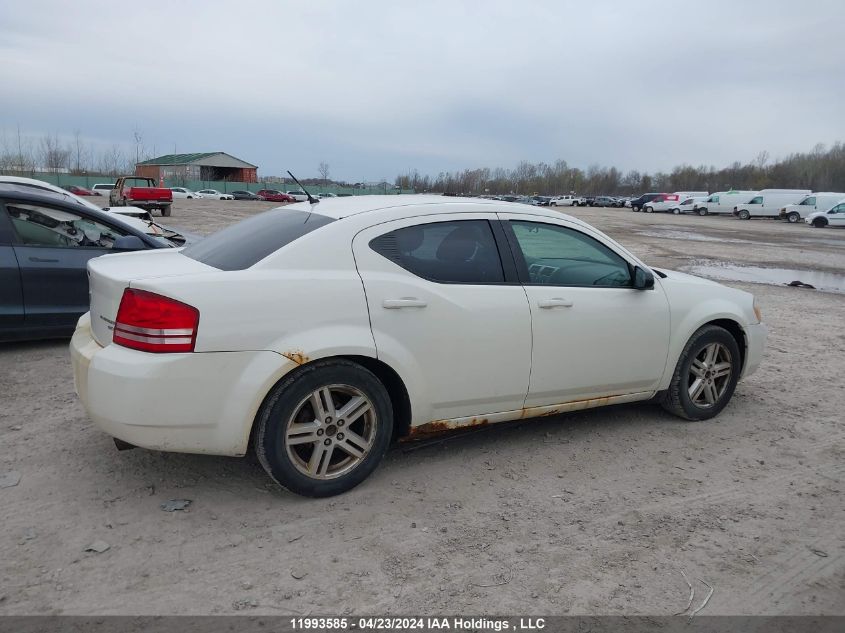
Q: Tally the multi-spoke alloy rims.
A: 2